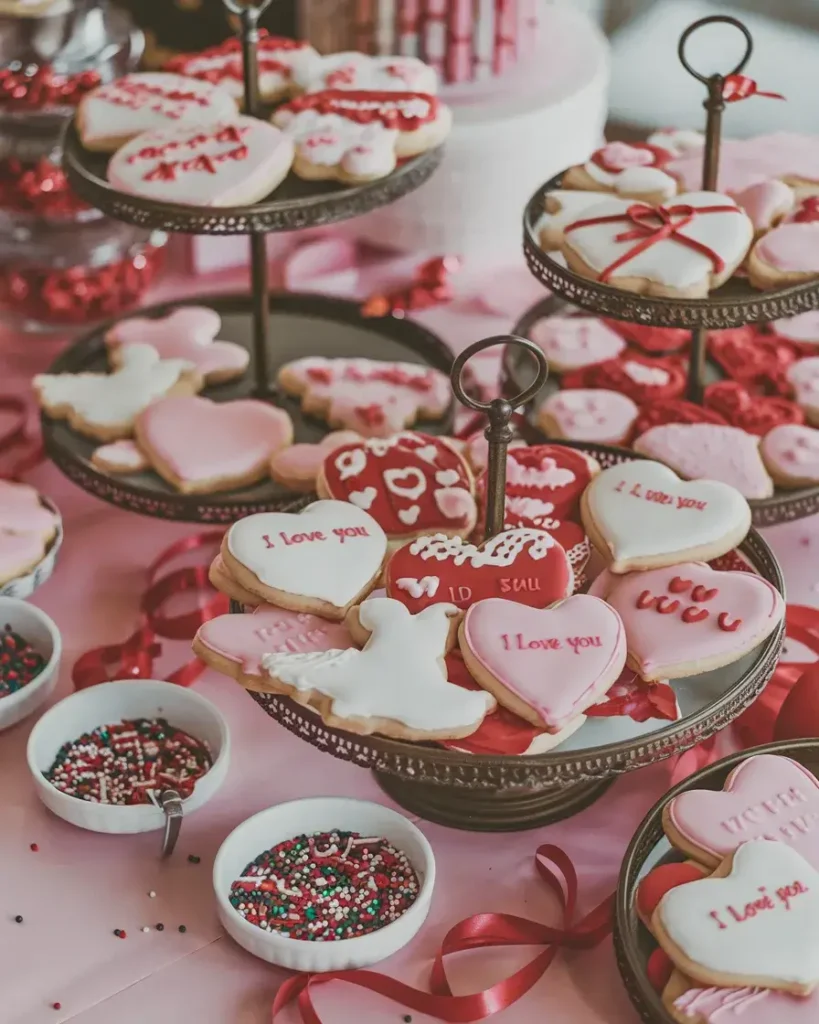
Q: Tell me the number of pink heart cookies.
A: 5